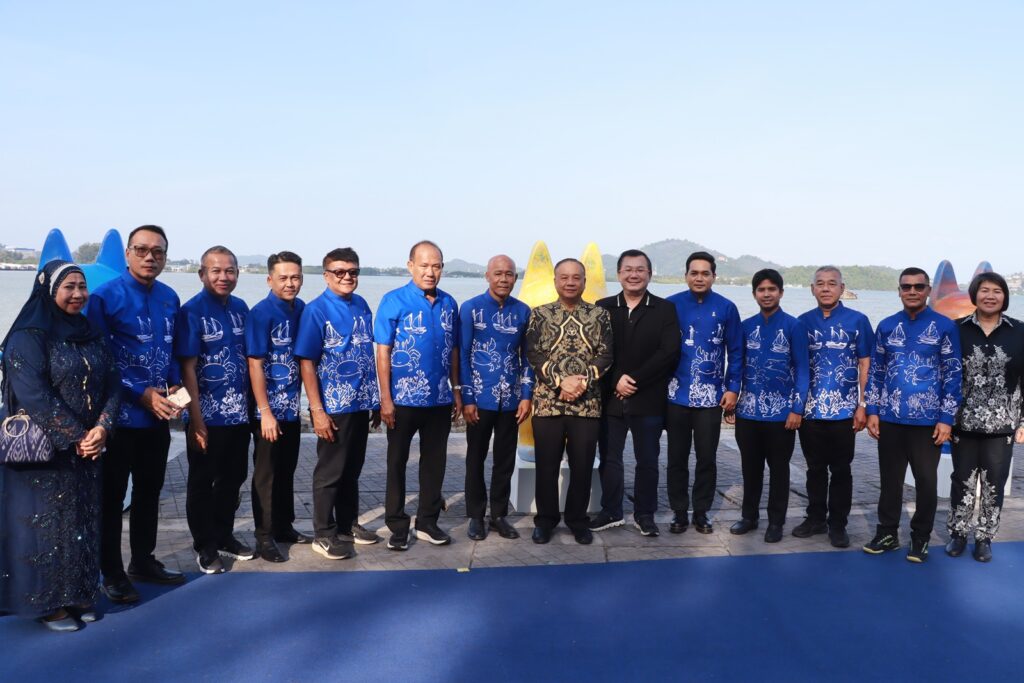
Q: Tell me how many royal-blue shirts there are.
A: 10